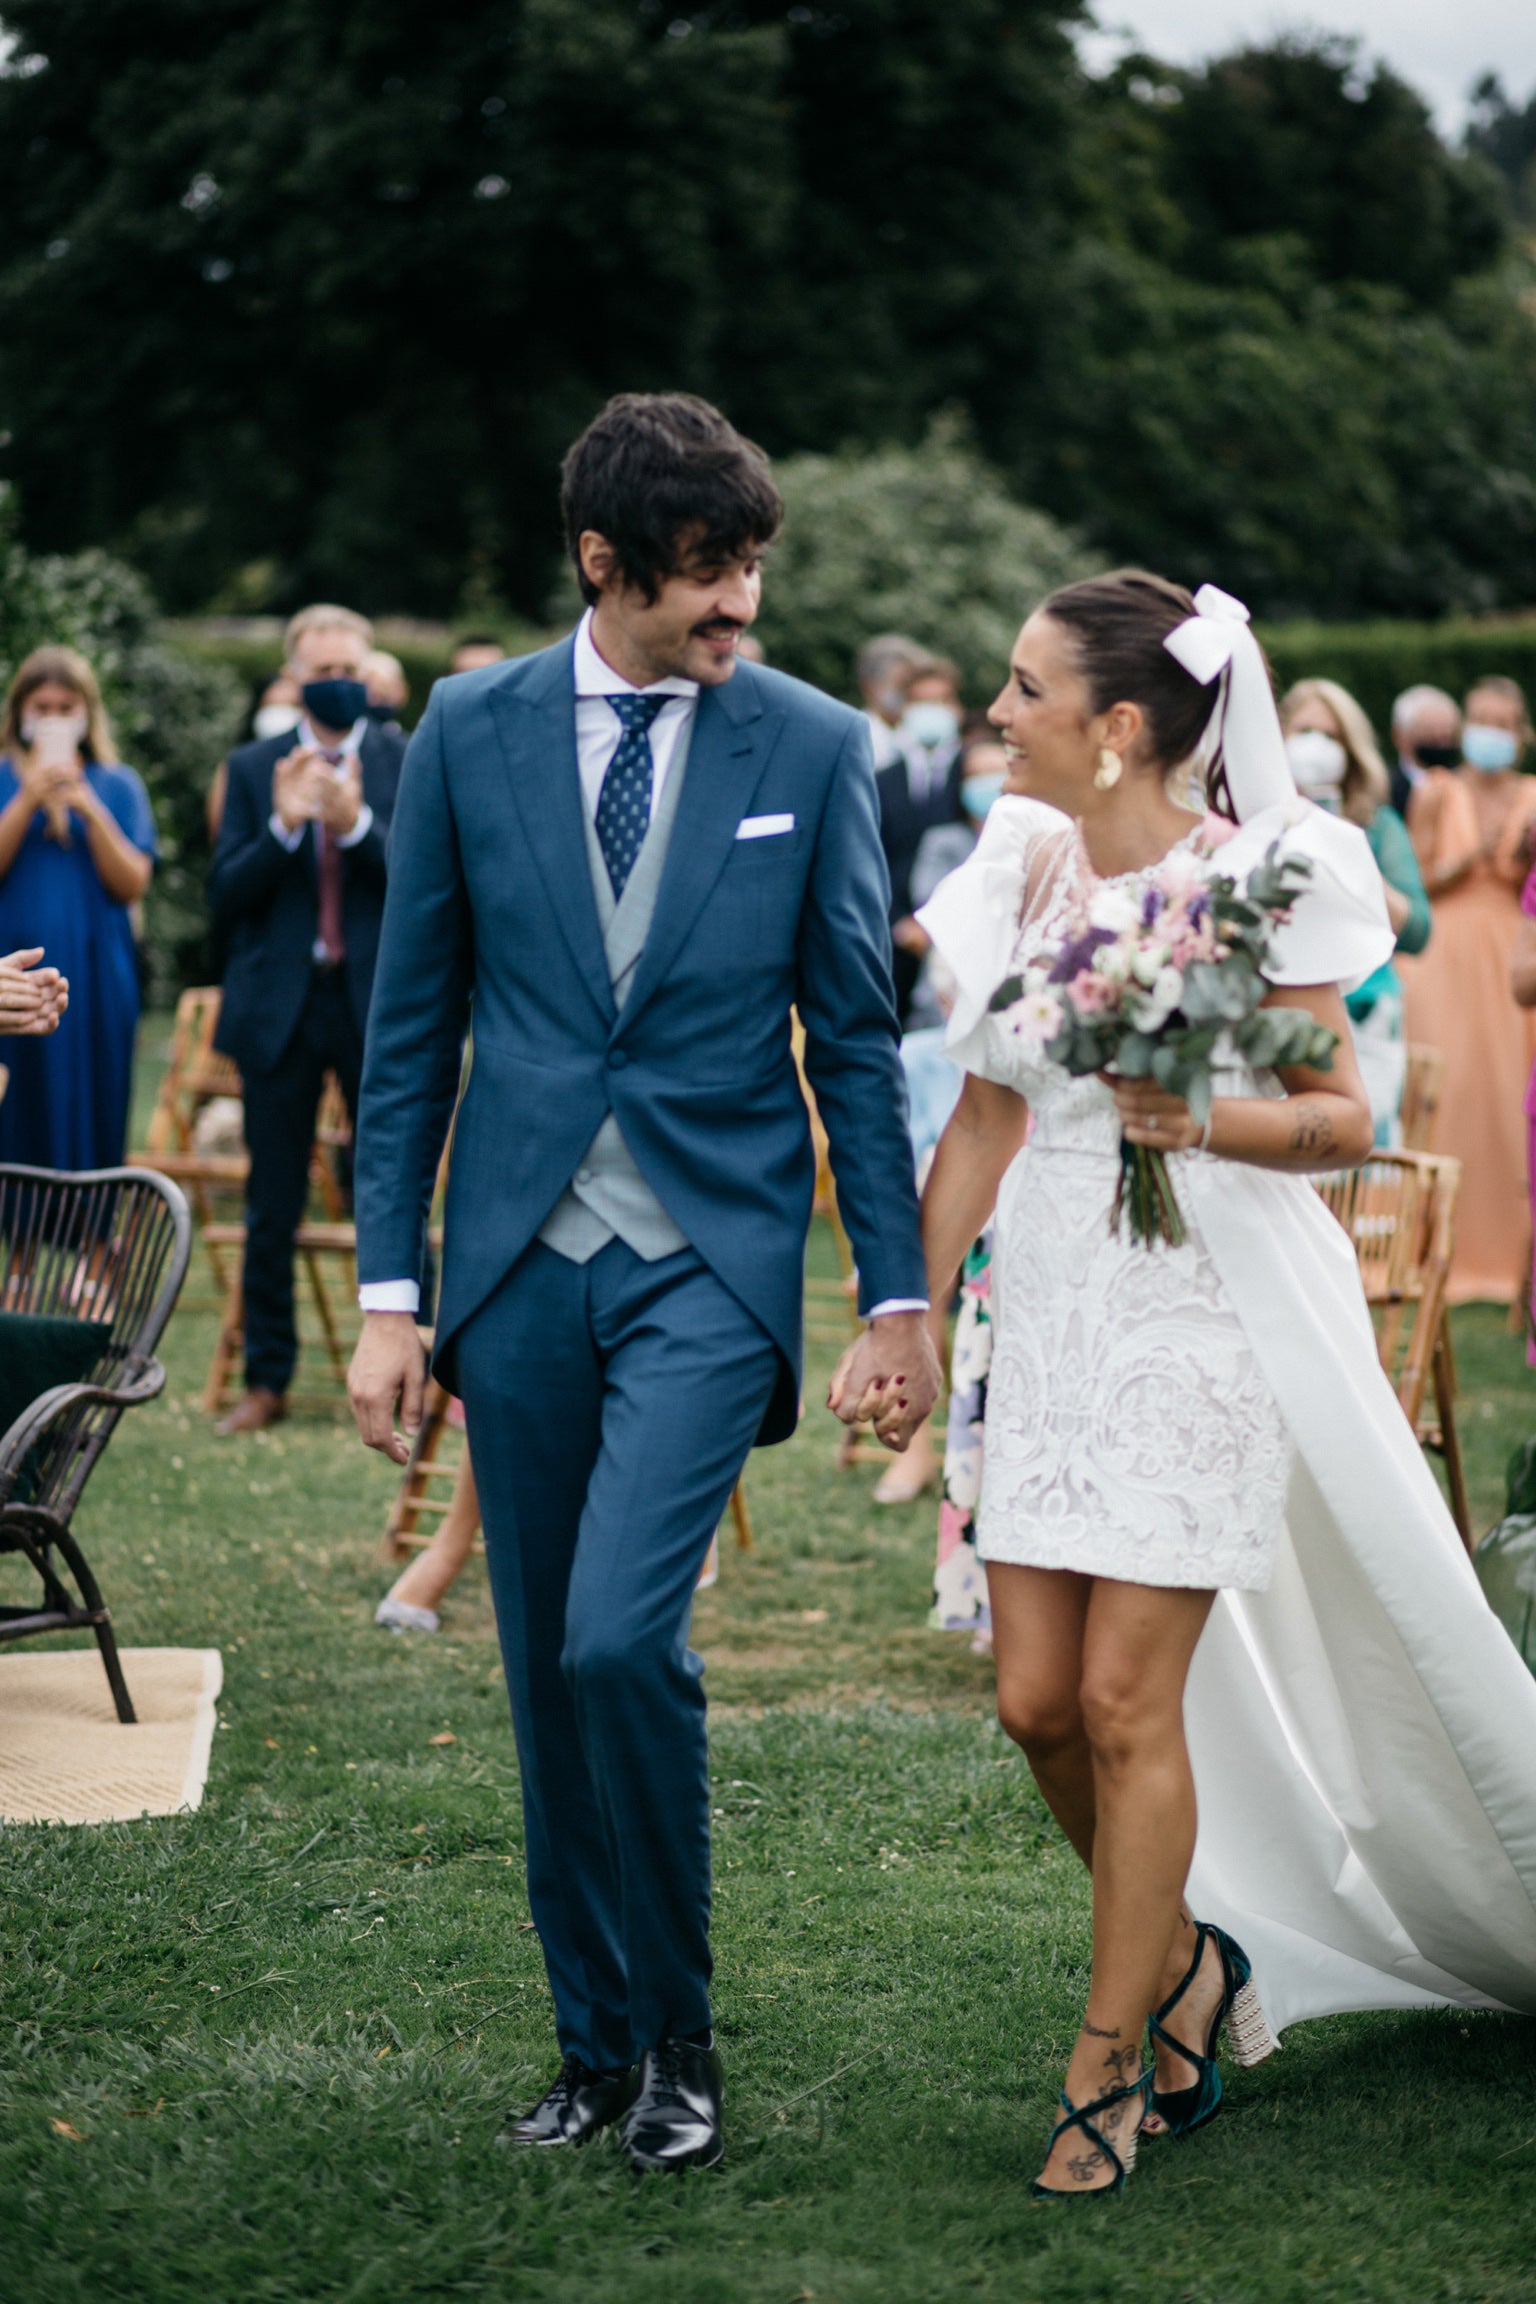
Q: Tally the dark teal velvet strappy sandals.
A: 2